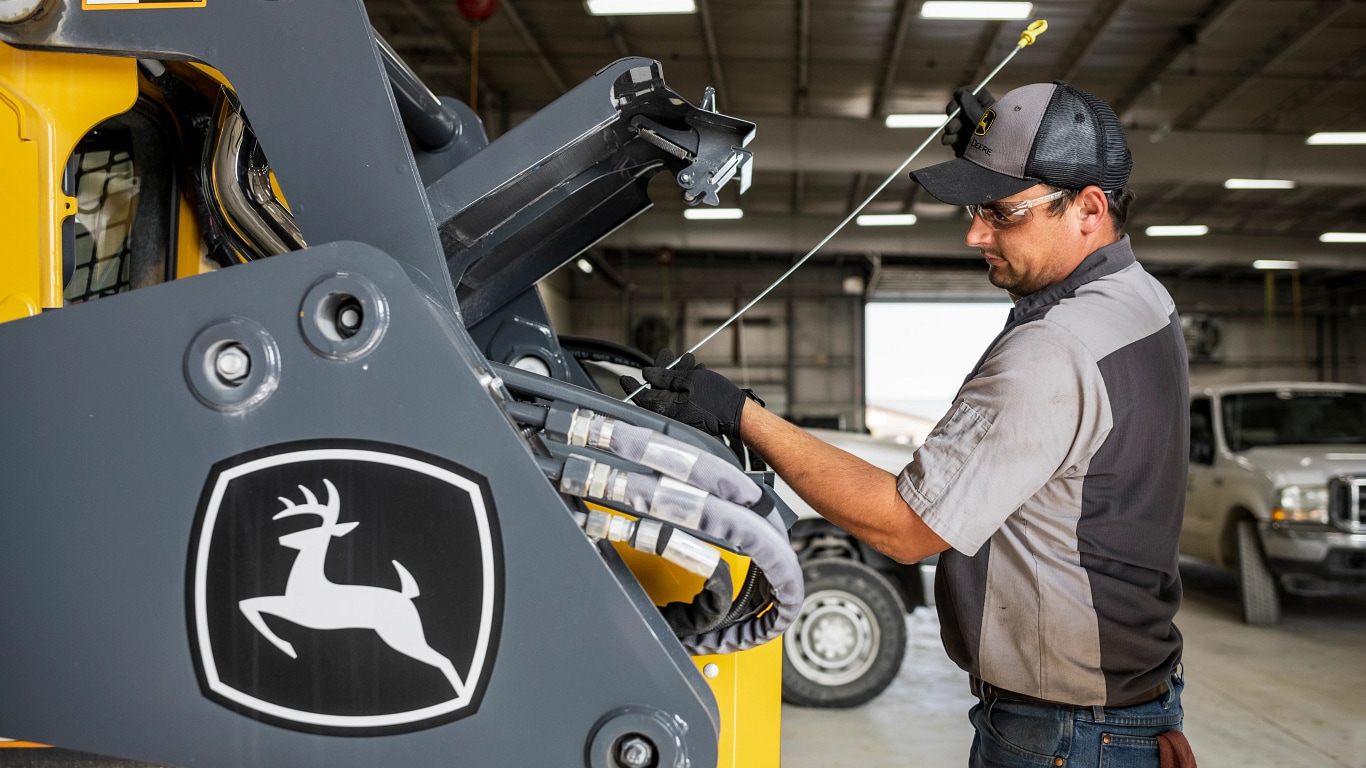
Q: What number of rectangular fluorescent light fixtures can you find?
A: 10